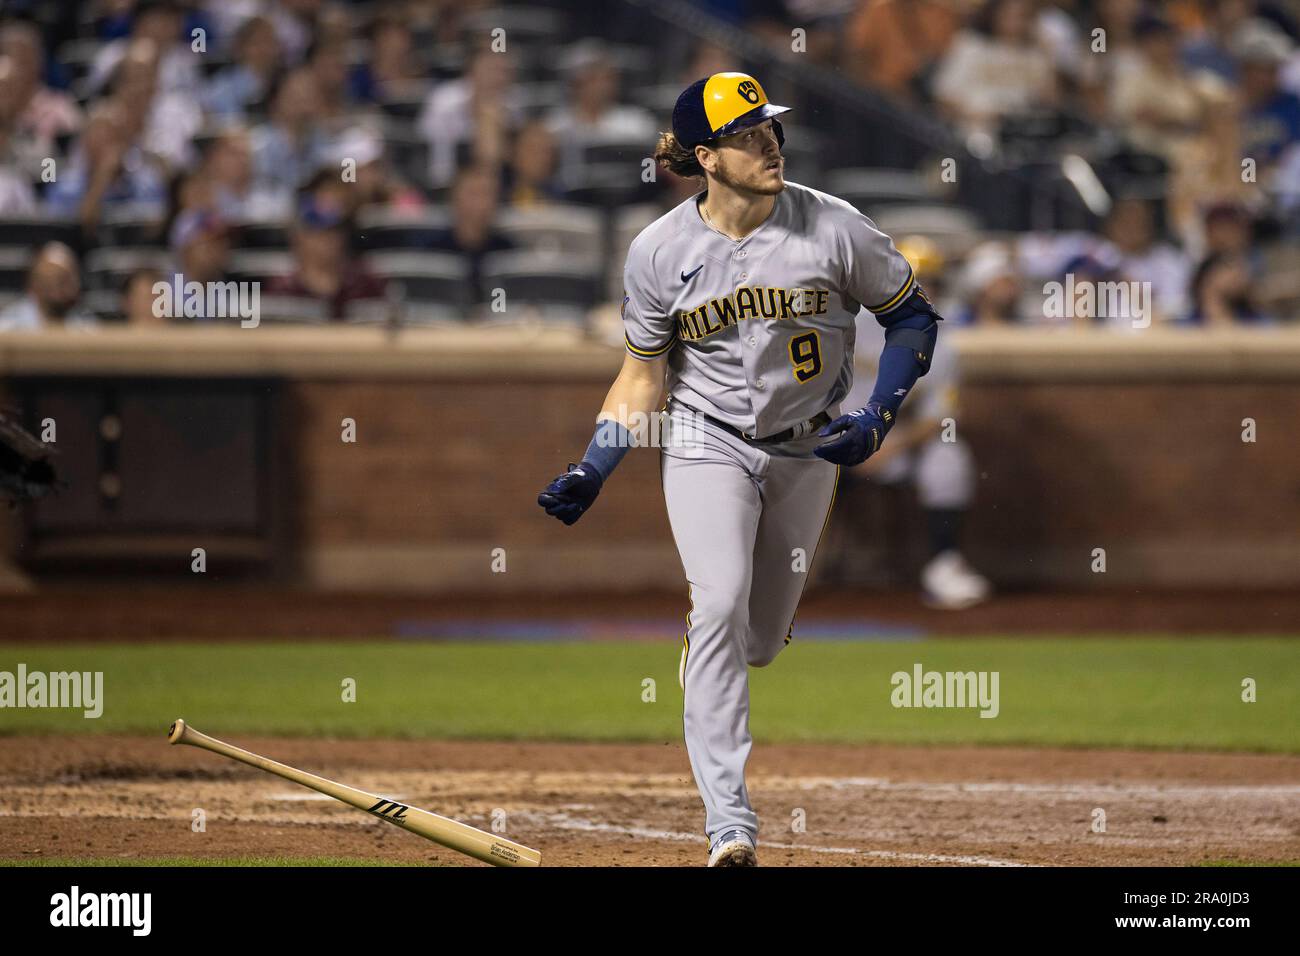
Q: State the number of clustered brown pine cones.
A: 0